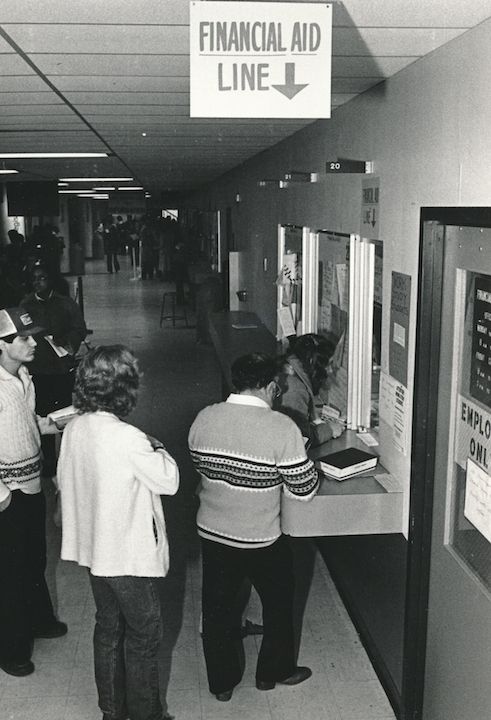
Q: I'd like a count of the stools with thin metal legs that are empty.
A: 1